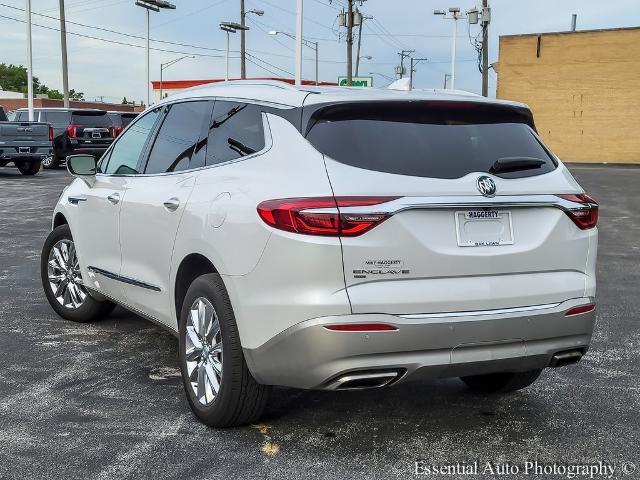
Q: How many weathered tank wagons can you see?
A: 0